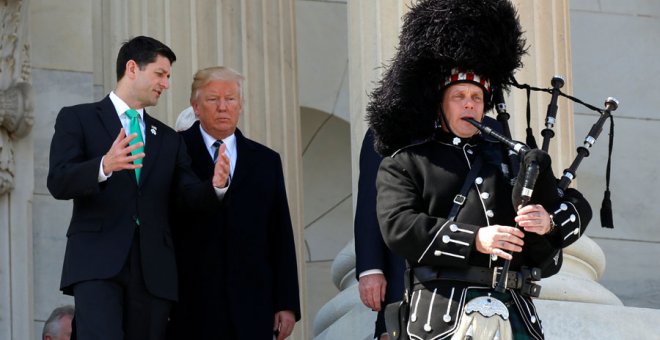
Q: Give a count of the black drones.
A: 3